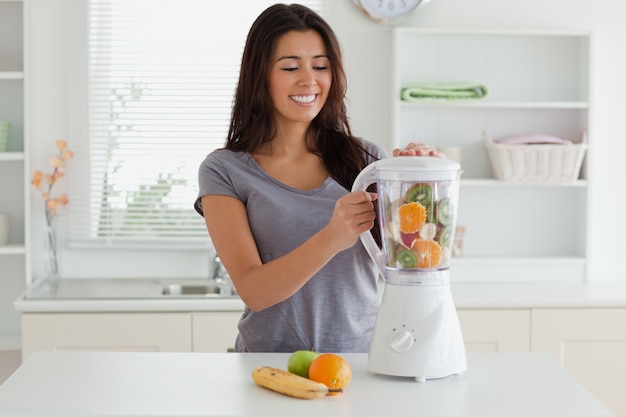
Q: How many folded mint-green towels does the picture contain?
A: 1